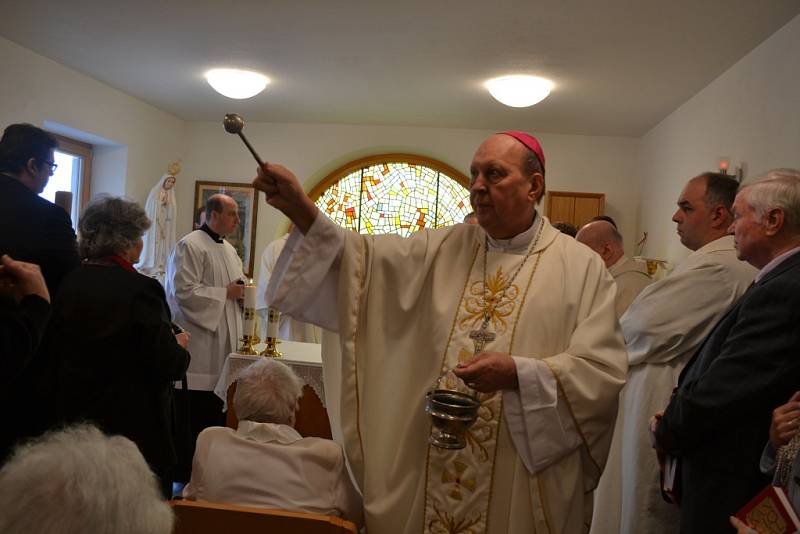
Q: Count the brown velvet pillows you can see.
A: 0